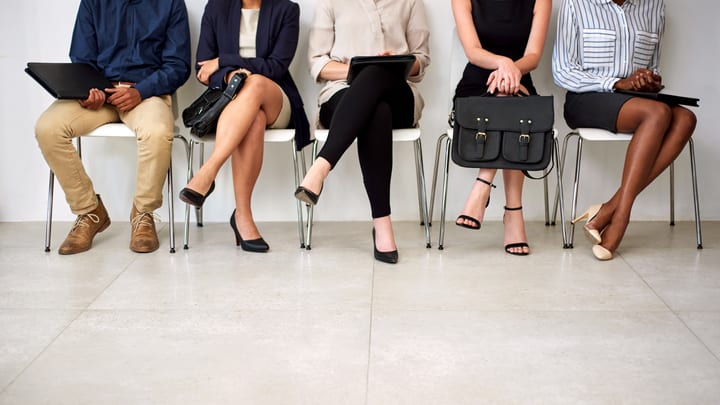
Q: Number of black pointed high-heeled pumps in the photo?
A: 4